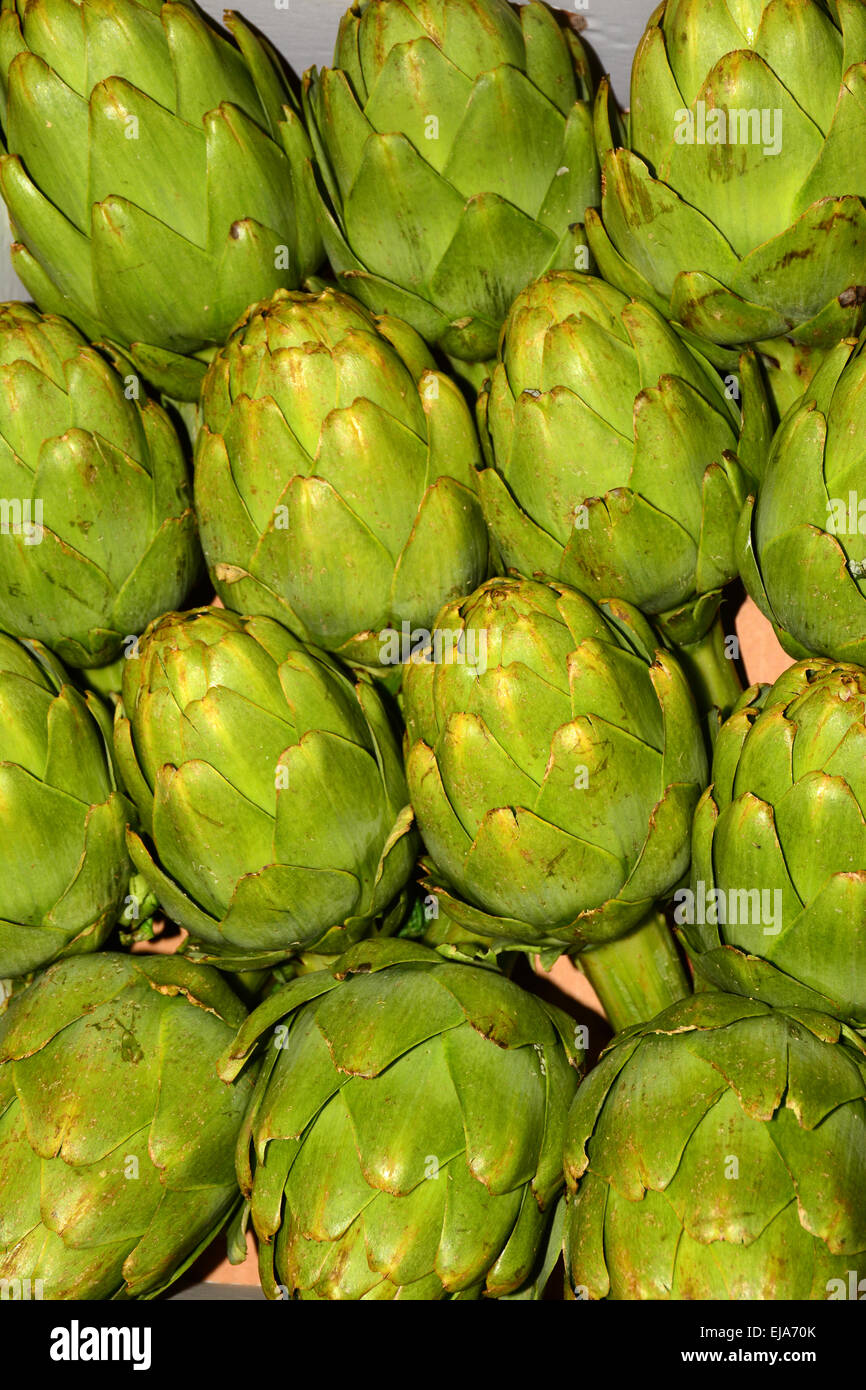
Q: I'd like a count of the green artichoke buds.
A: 14